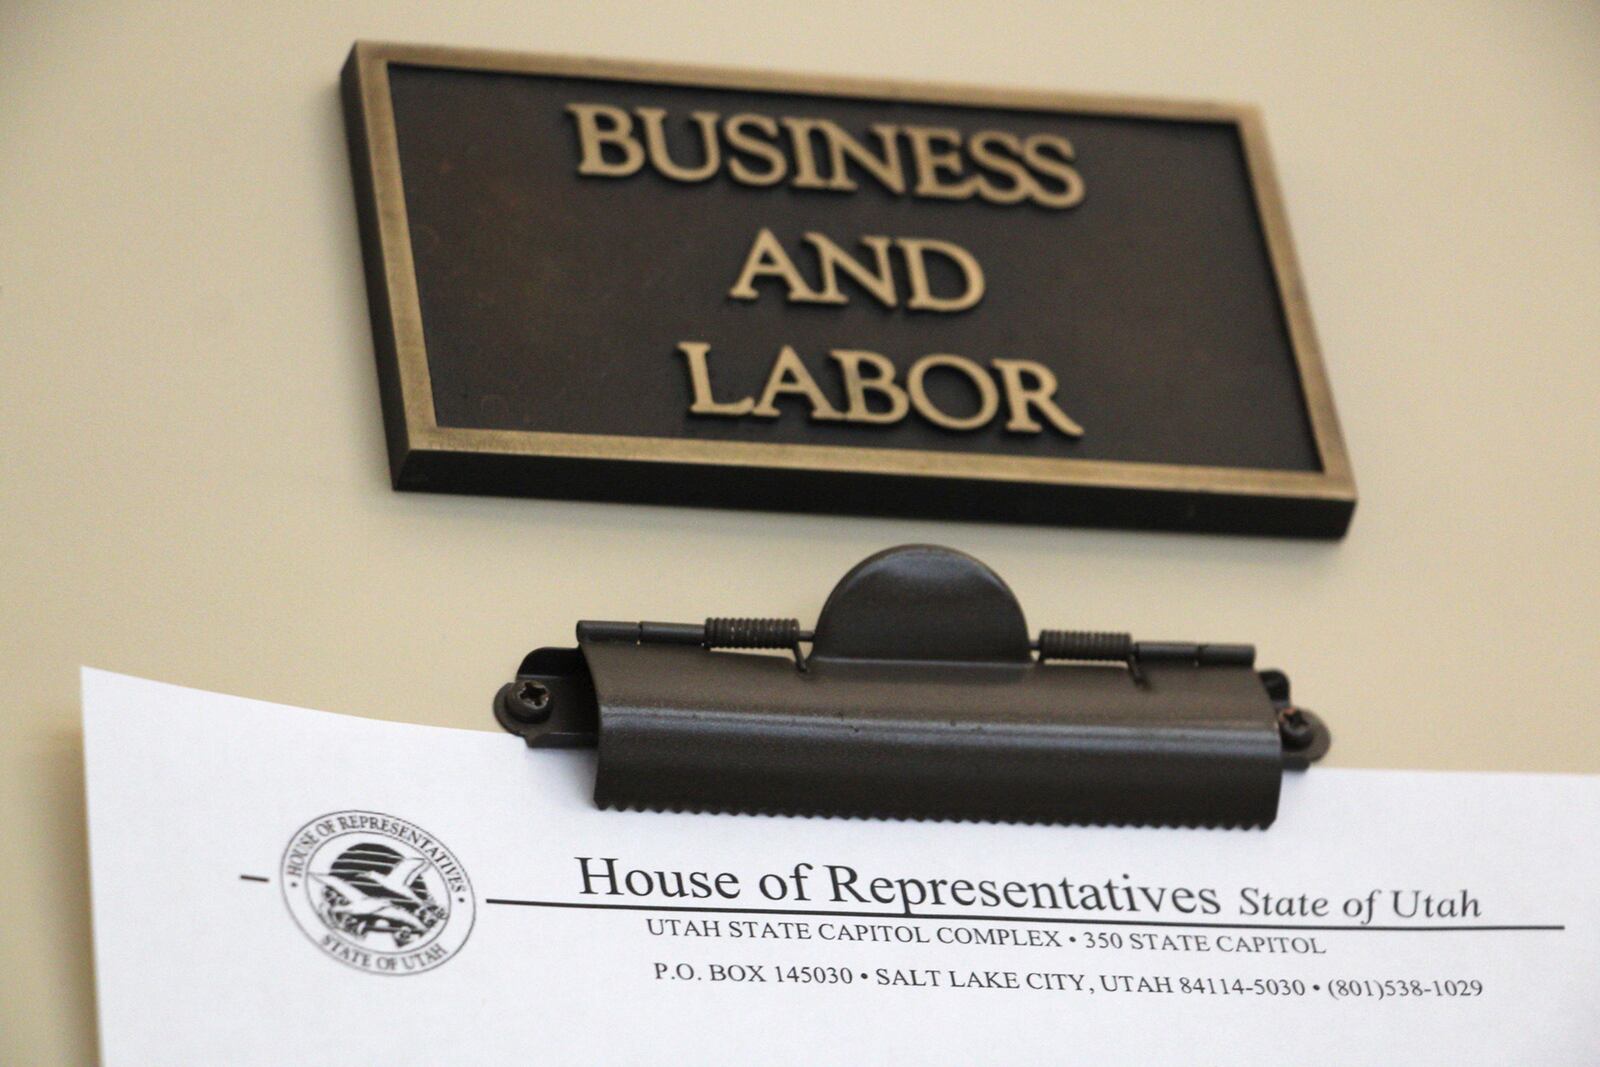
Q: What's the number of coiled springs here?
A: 2